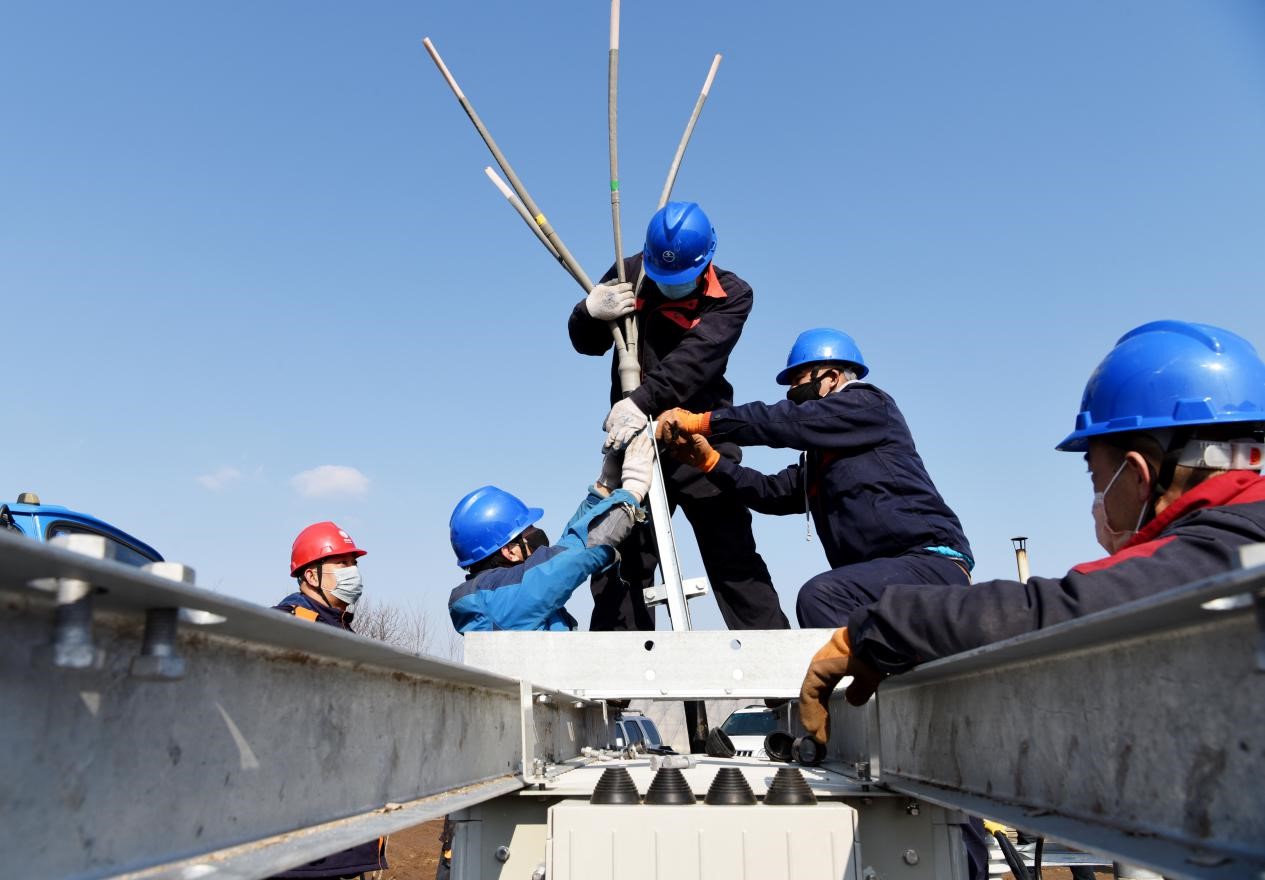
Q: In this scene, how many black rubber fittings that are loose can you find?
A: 3